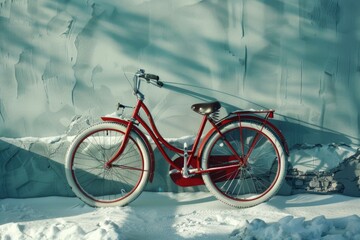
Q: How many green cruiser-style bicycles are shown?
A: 0